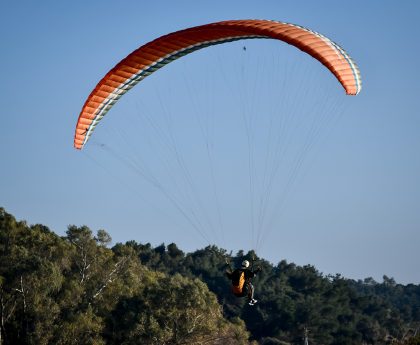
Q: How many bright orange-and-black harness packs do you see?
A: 1